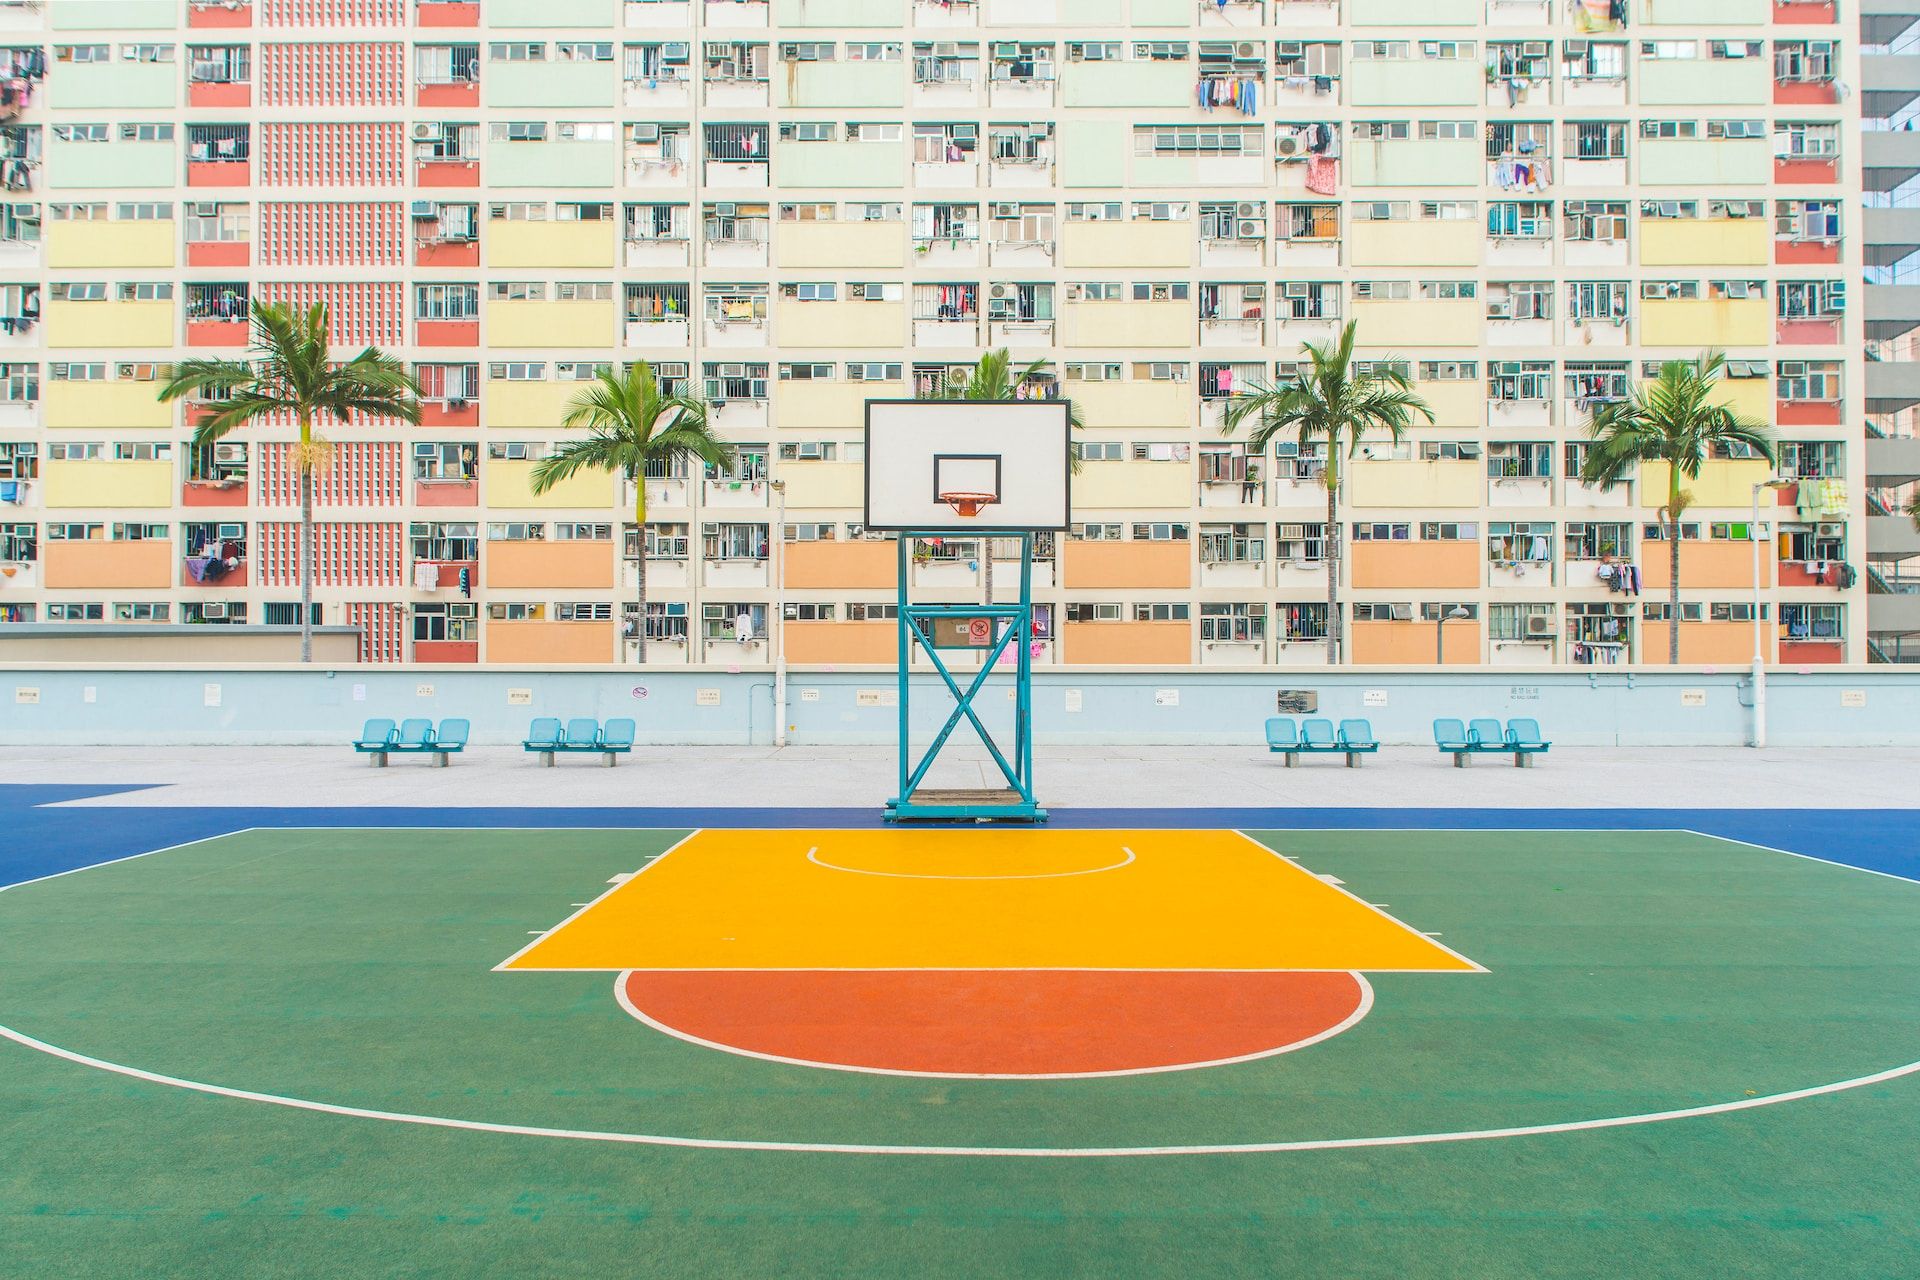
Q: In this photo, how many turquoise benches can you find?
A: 4